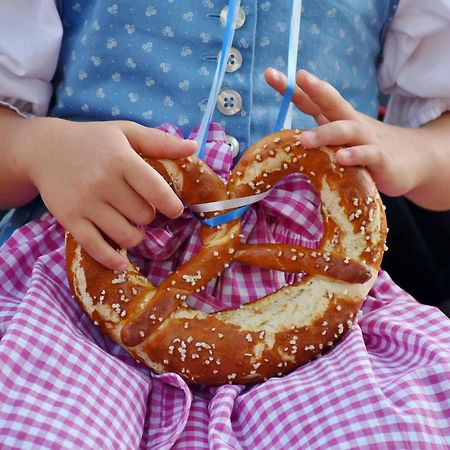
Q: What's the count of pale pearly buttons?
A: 4